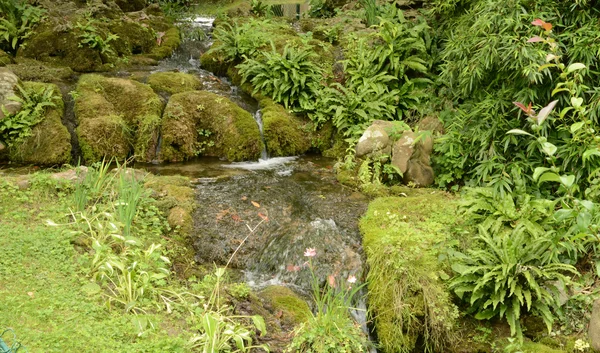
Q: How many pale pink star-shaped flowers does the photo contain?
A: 2